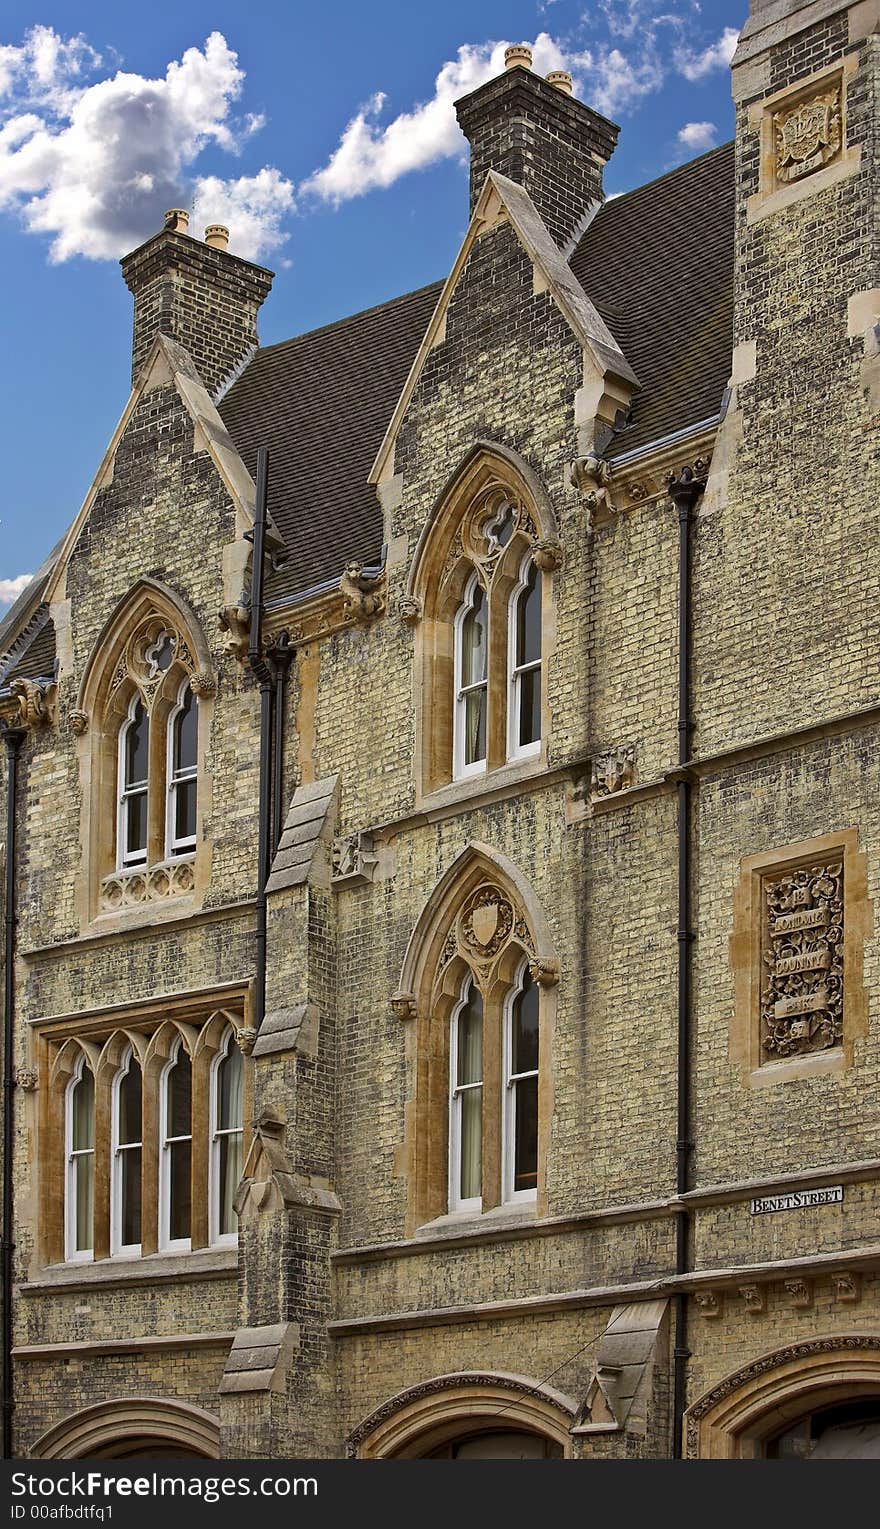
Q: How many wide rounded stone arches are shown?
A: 3